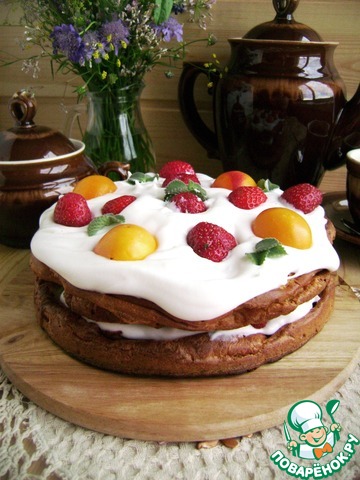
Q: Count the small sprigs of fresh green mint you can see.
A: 5